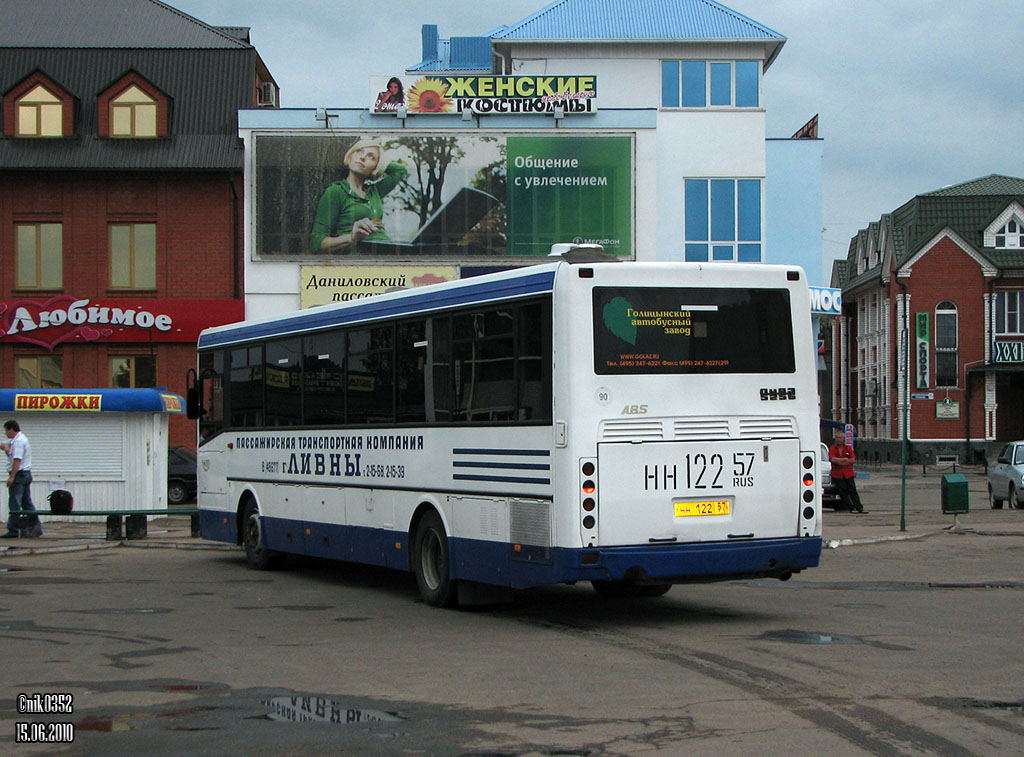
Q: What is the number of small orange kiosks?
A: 0